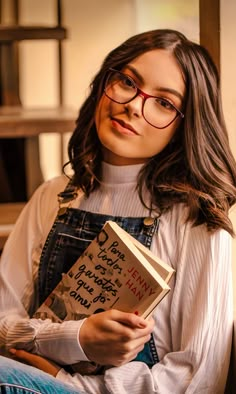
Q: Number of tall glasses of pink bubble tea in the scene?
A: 0